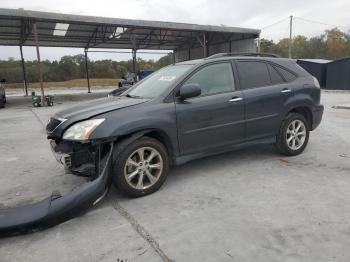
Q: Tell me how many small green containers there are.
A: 2